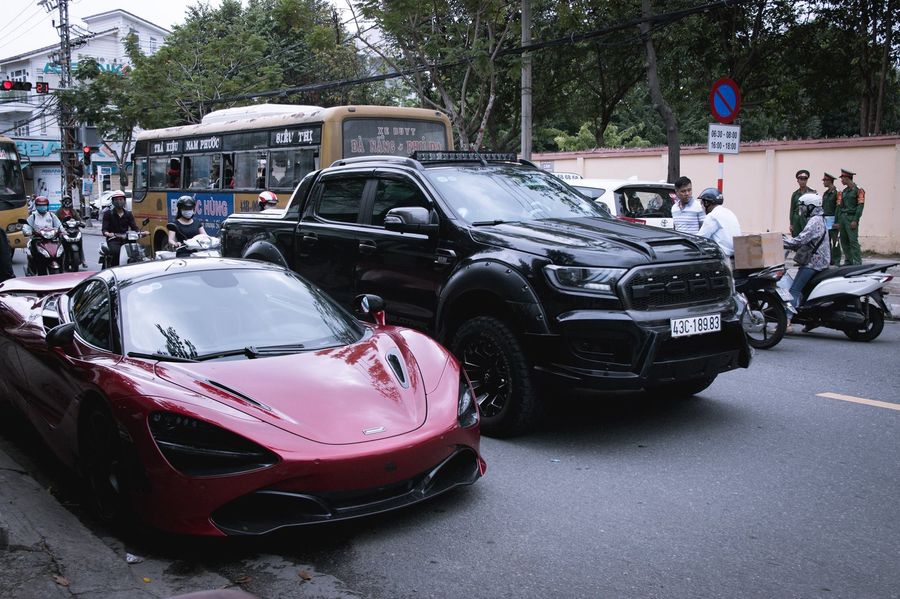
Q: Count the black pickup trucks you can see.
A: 1